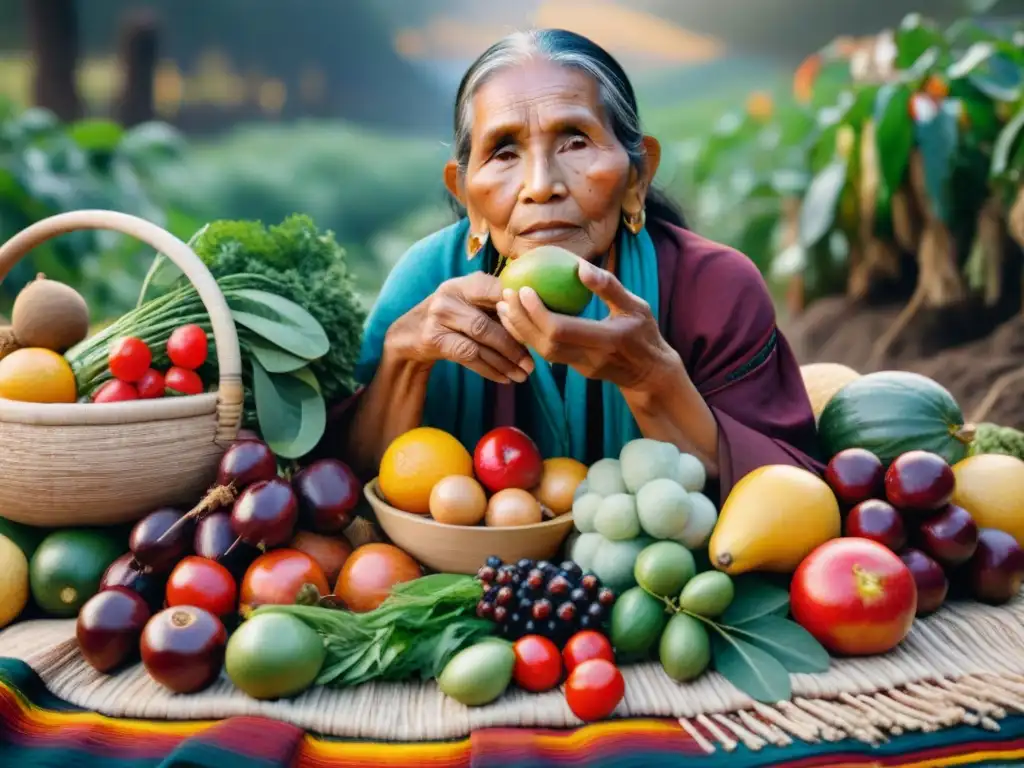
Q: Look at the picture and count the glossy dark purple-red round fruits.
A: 14